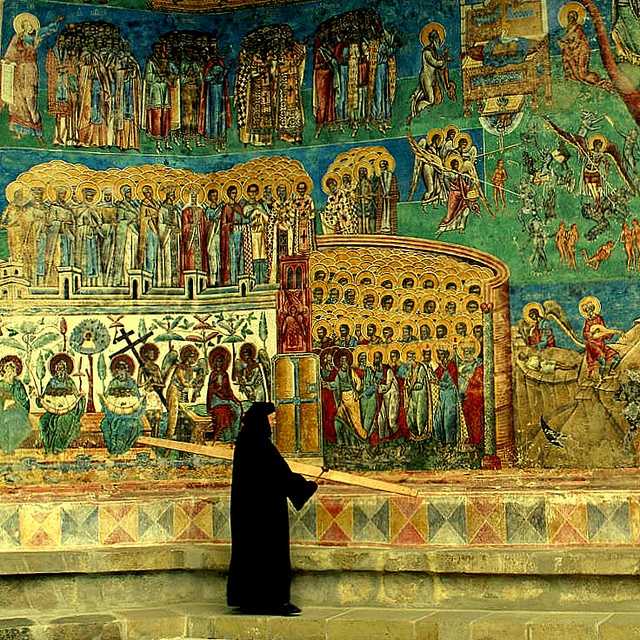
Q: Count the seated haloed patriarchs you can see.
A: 3